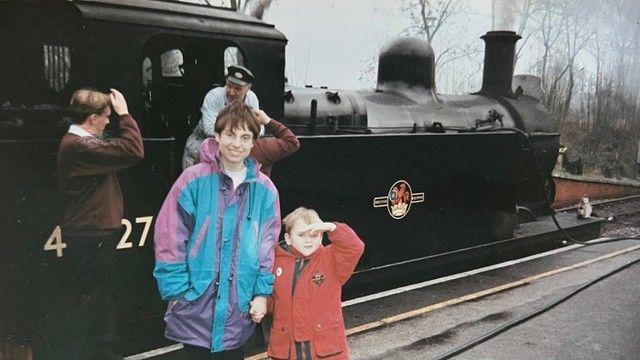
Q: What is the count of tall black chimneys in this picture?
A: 1